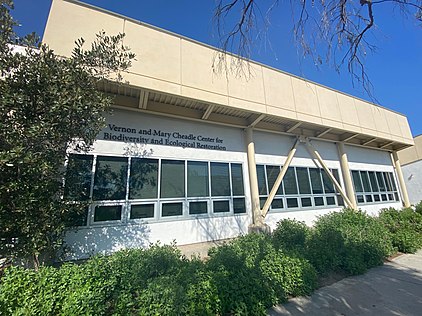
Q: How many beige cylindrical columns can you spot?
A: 3